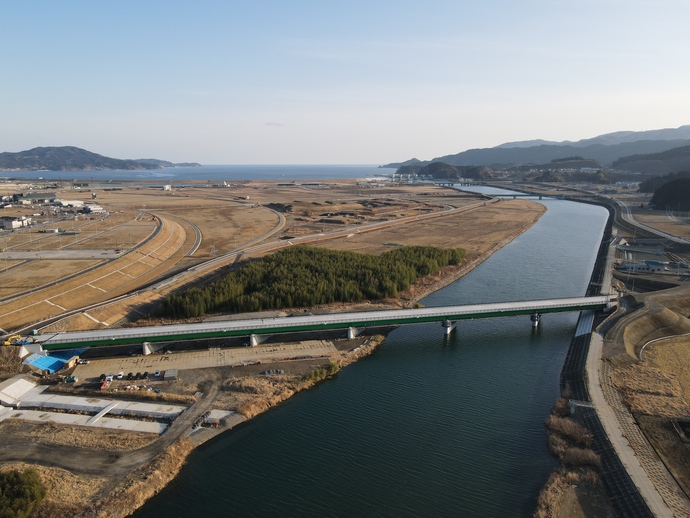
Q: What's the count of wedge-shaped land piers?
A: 3